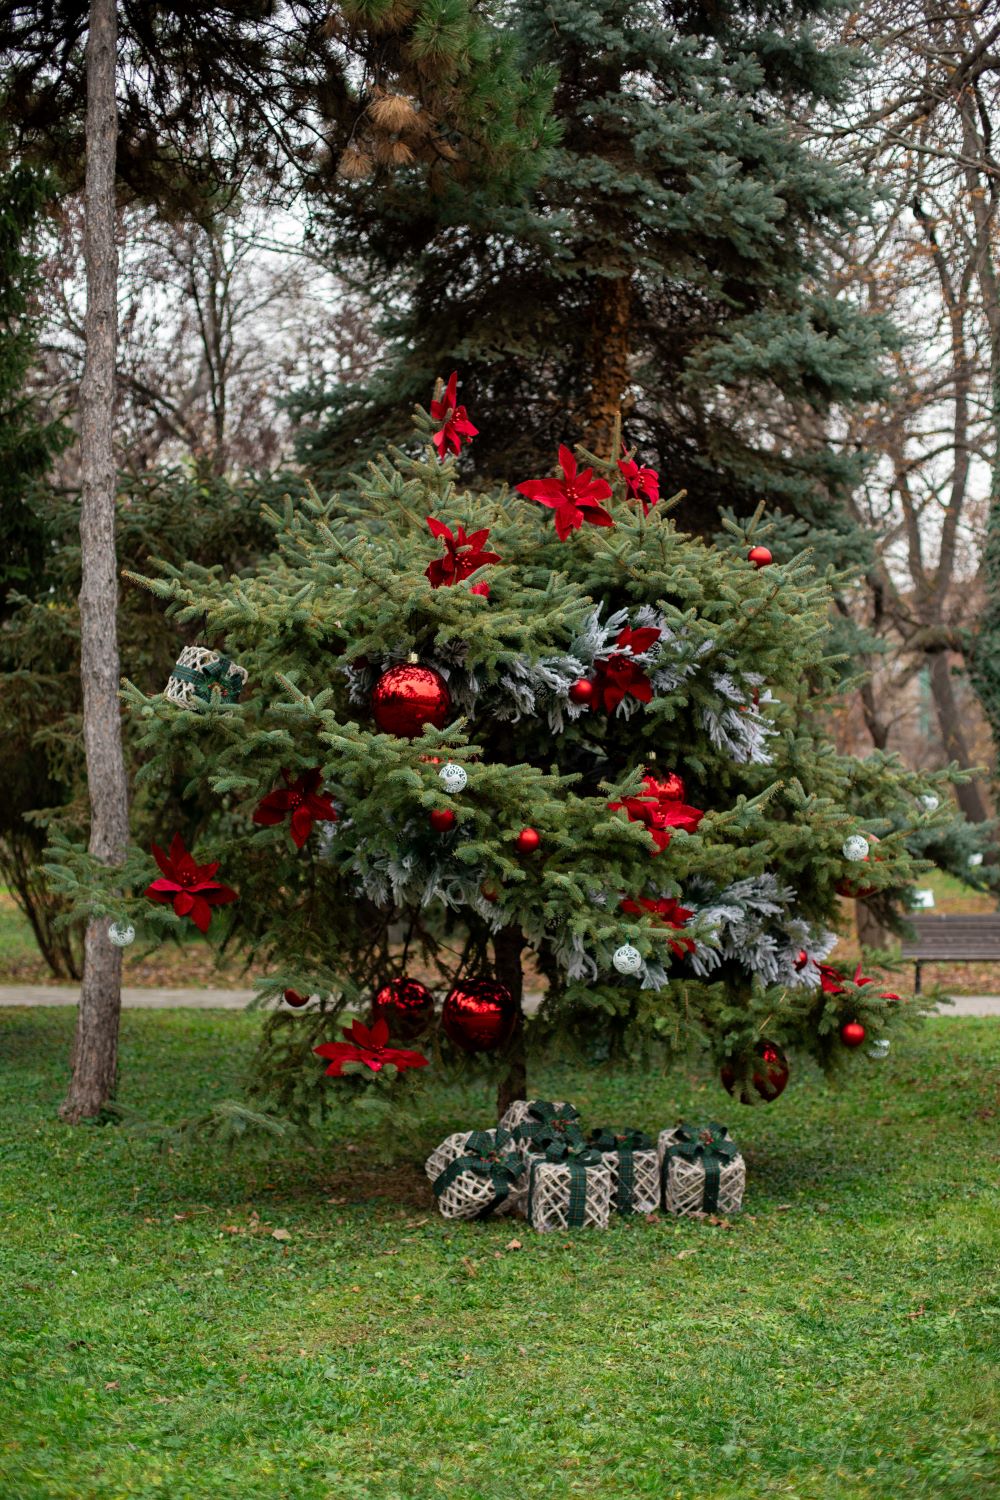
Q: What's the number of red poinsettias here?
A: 11